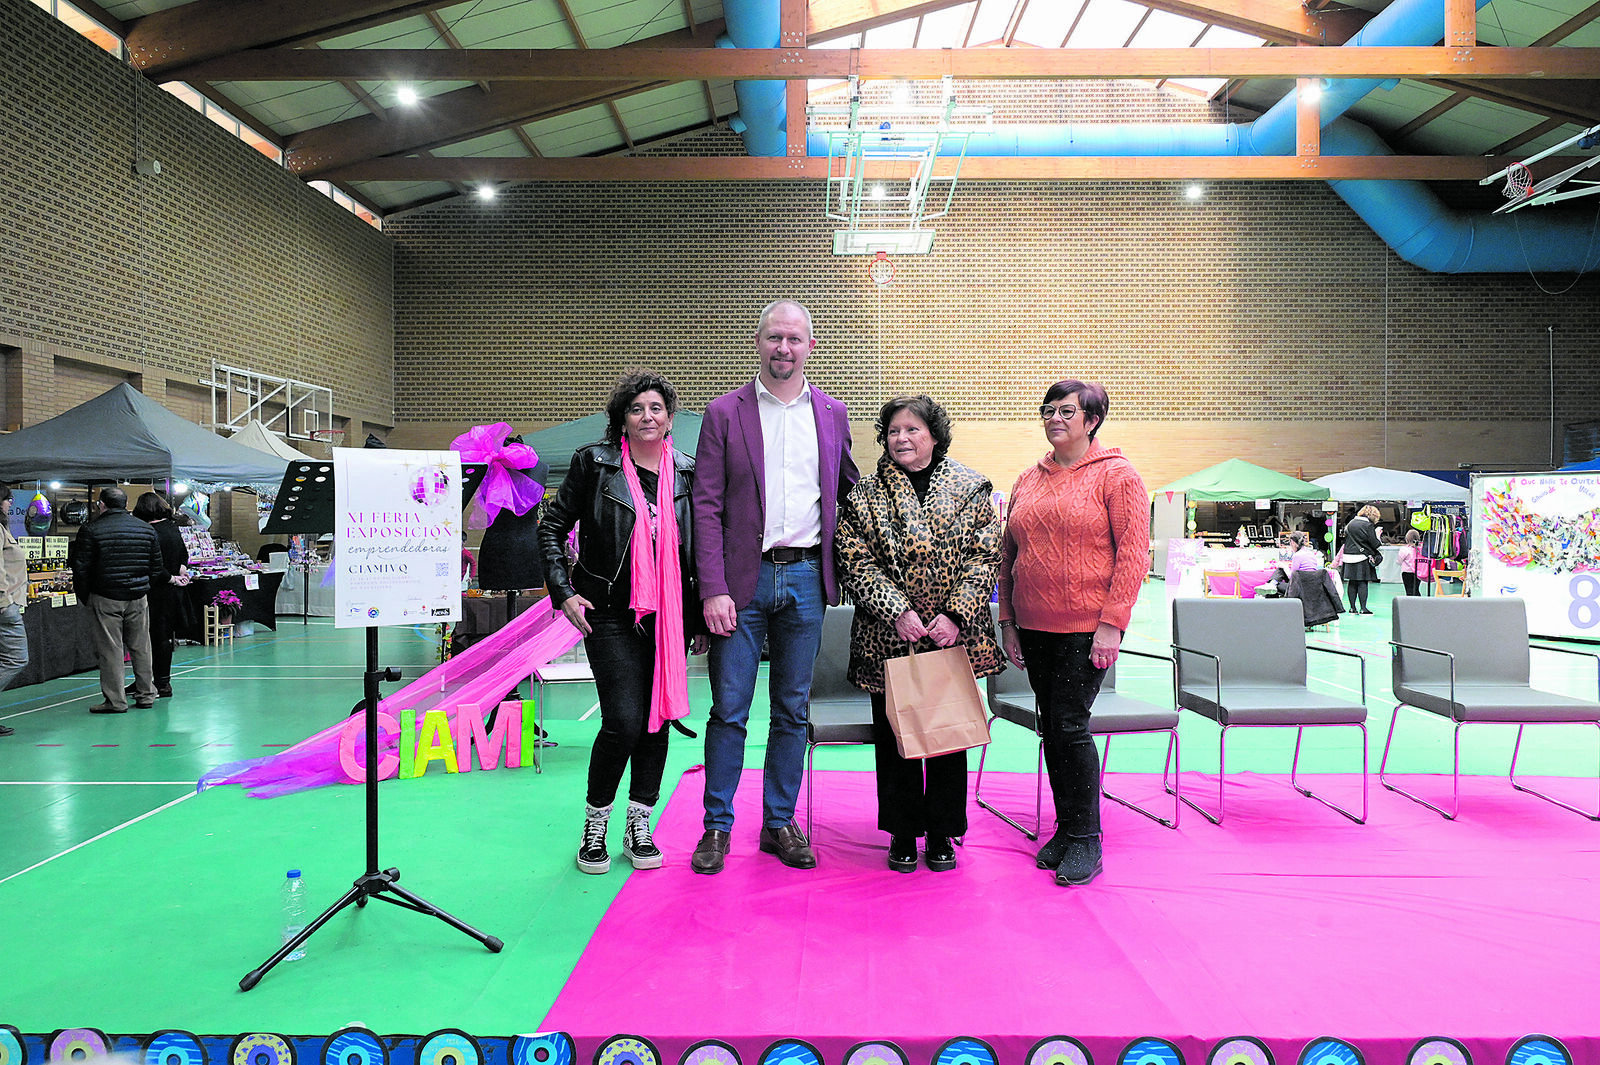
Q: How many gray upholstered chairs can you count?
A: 4